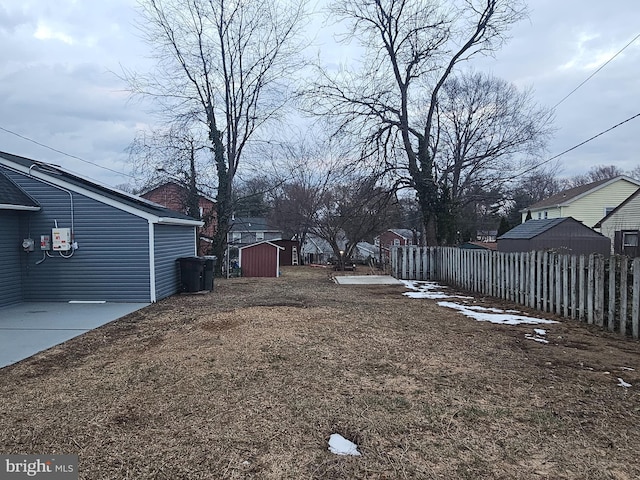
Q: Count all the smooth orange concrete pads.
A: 0